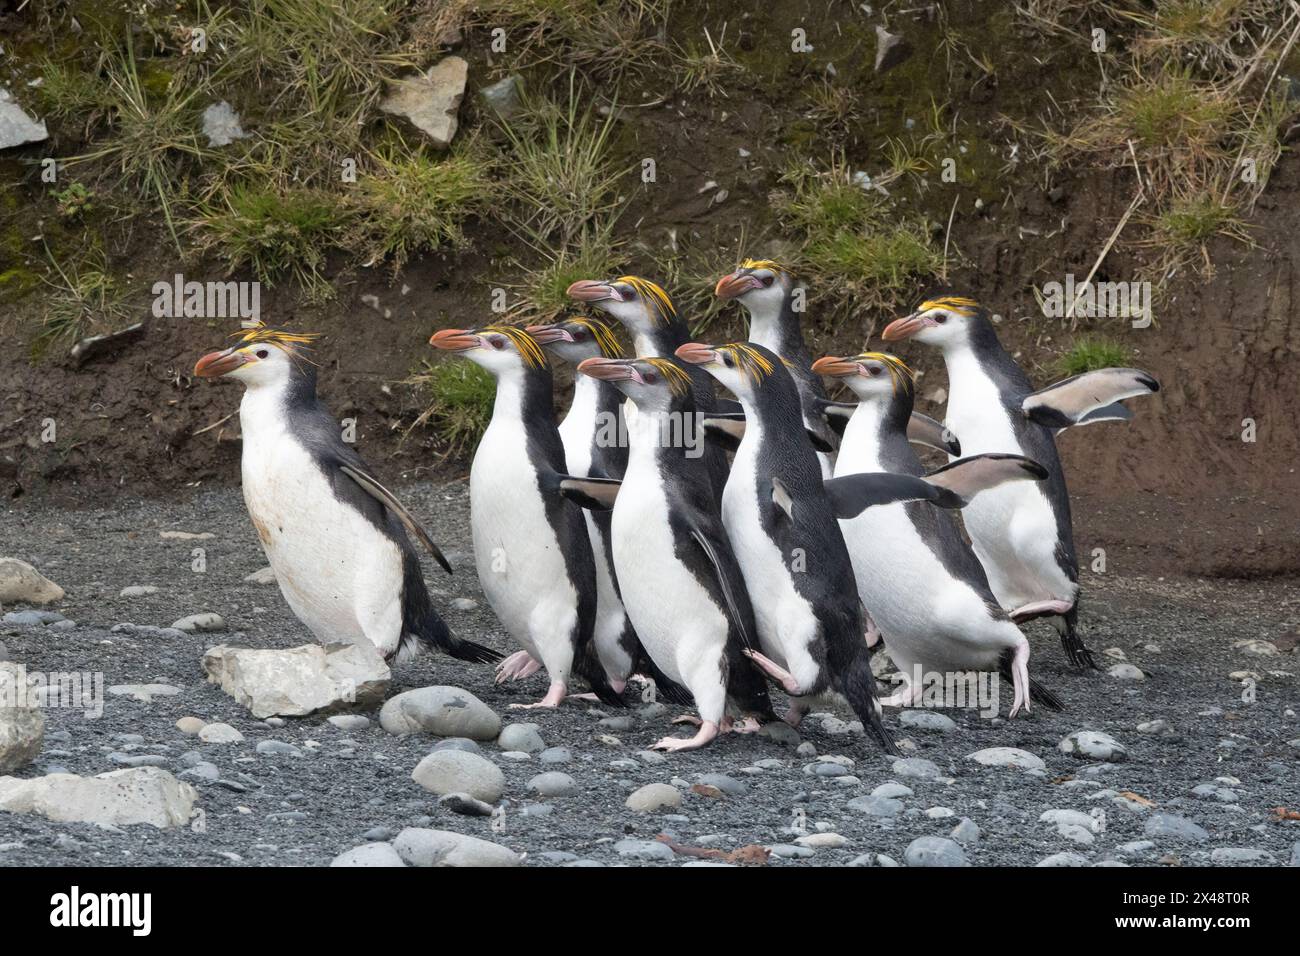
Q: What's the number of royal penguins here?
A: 9